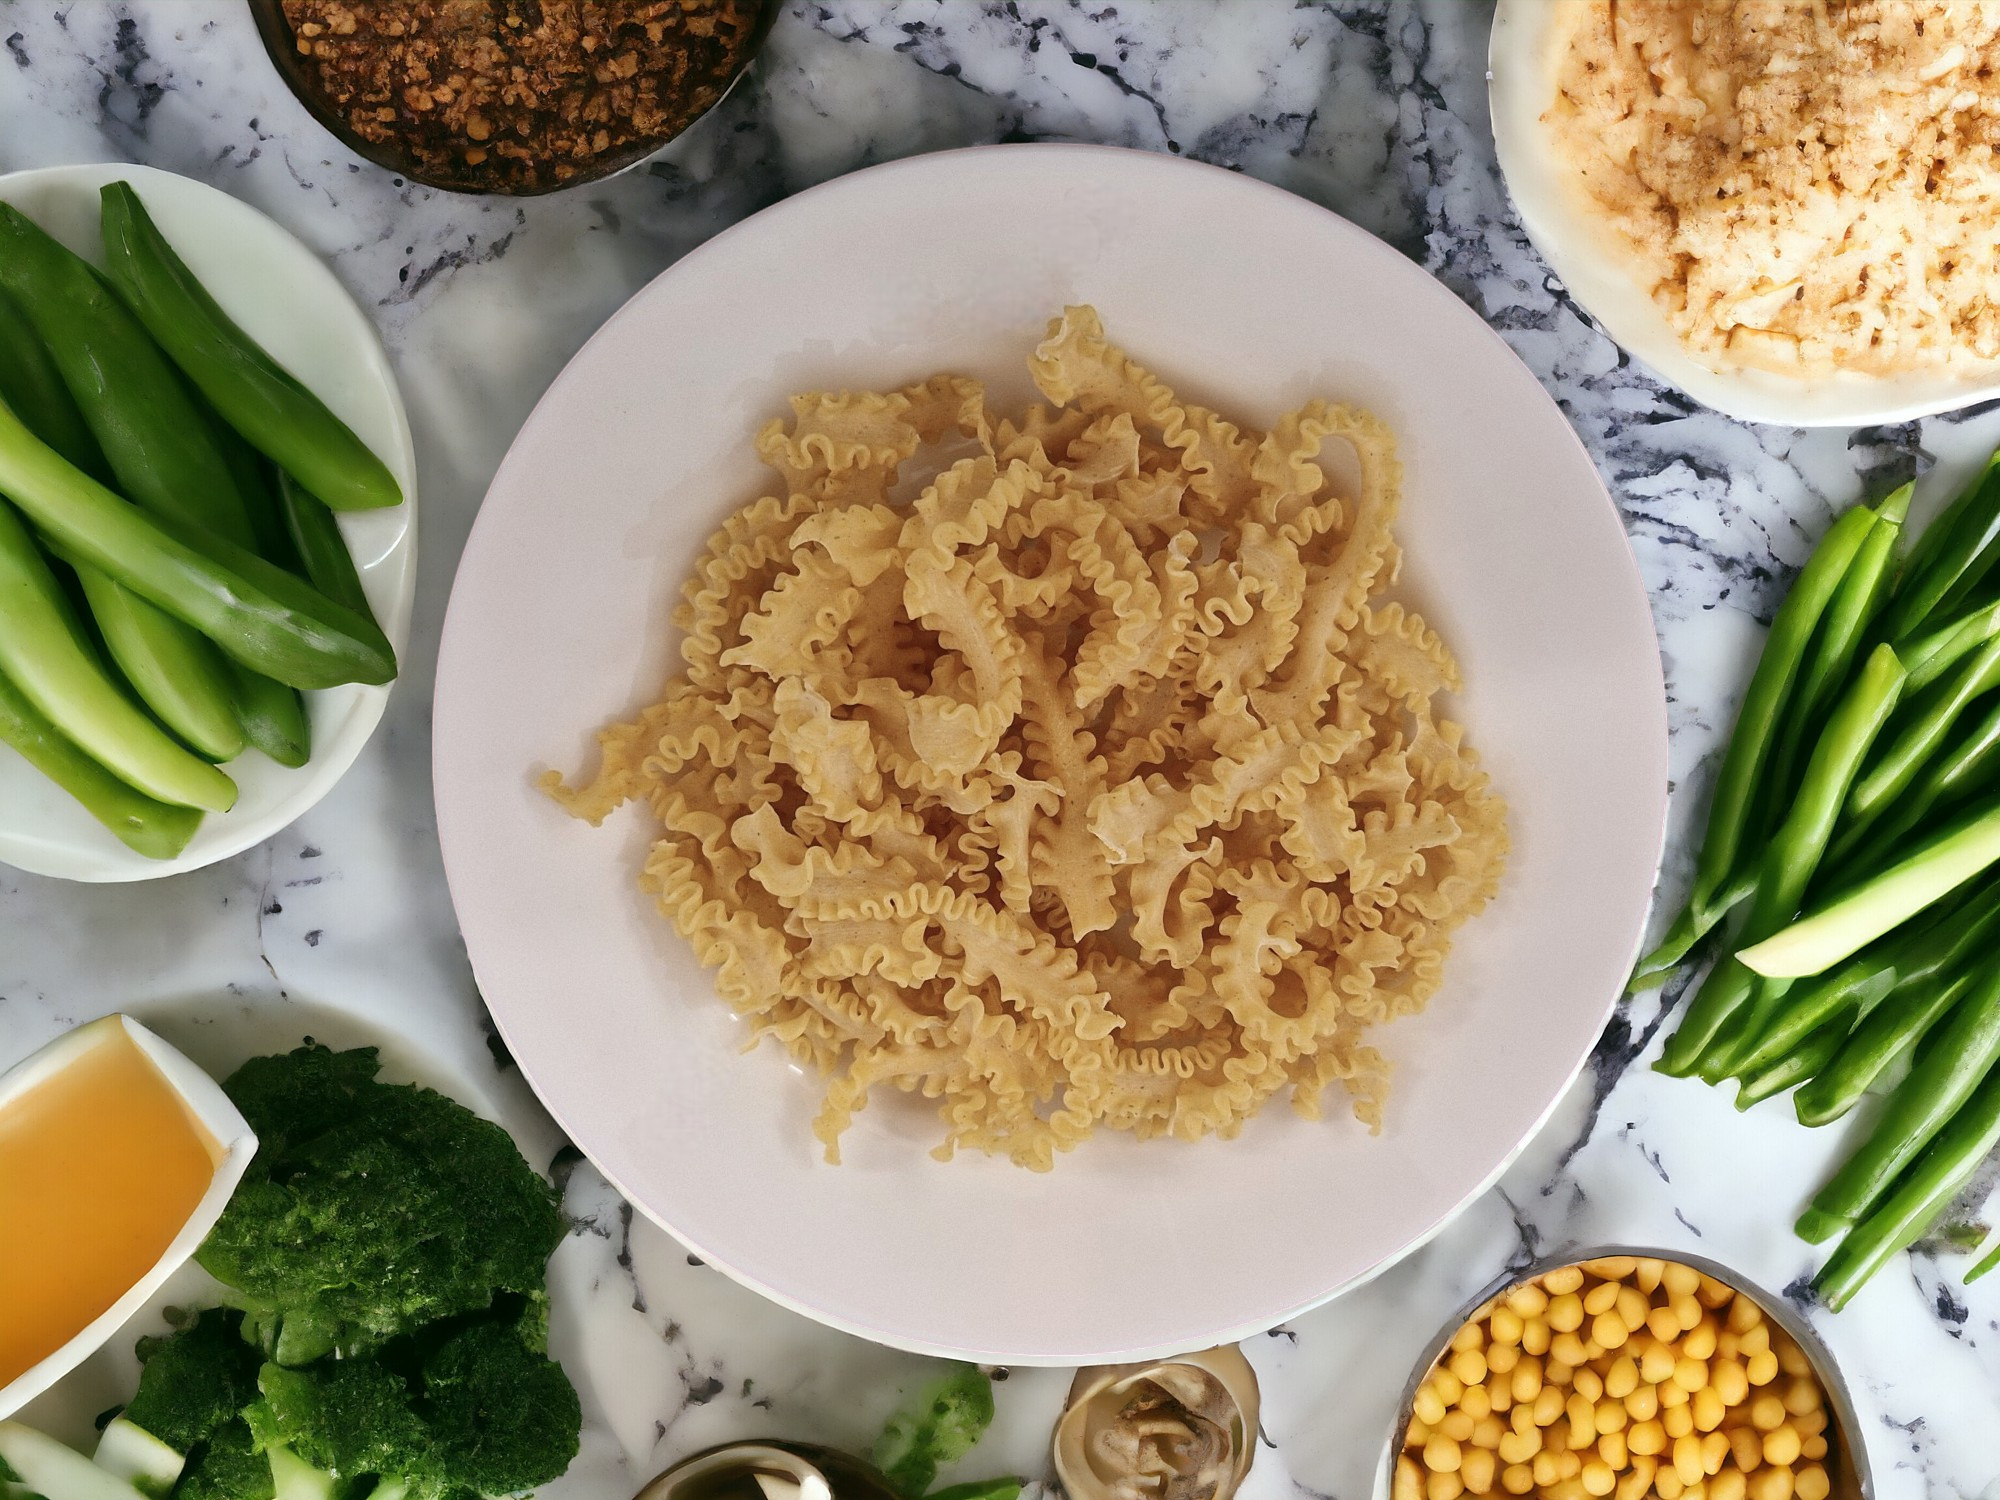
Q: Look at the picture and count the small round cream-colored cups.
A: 1